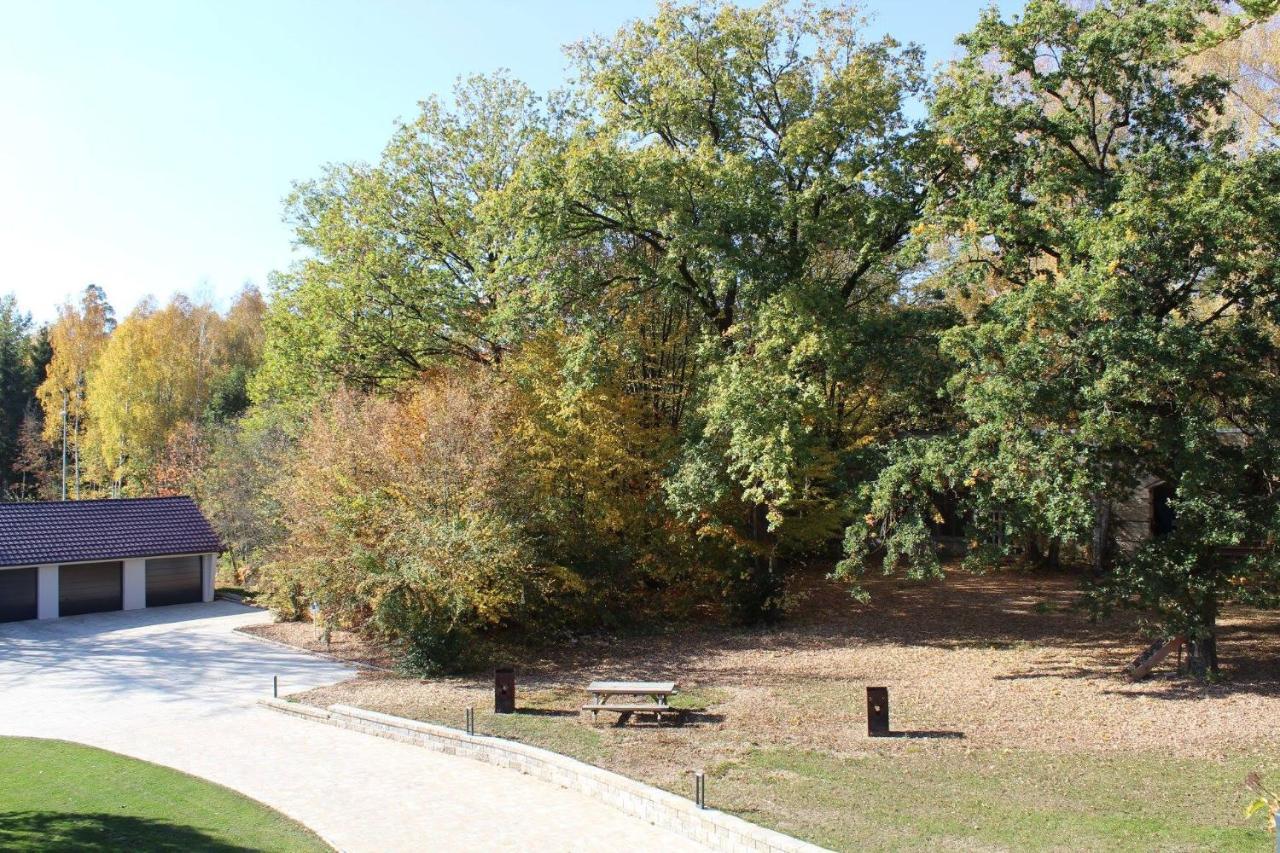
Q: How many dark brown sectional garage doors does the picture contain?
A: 3